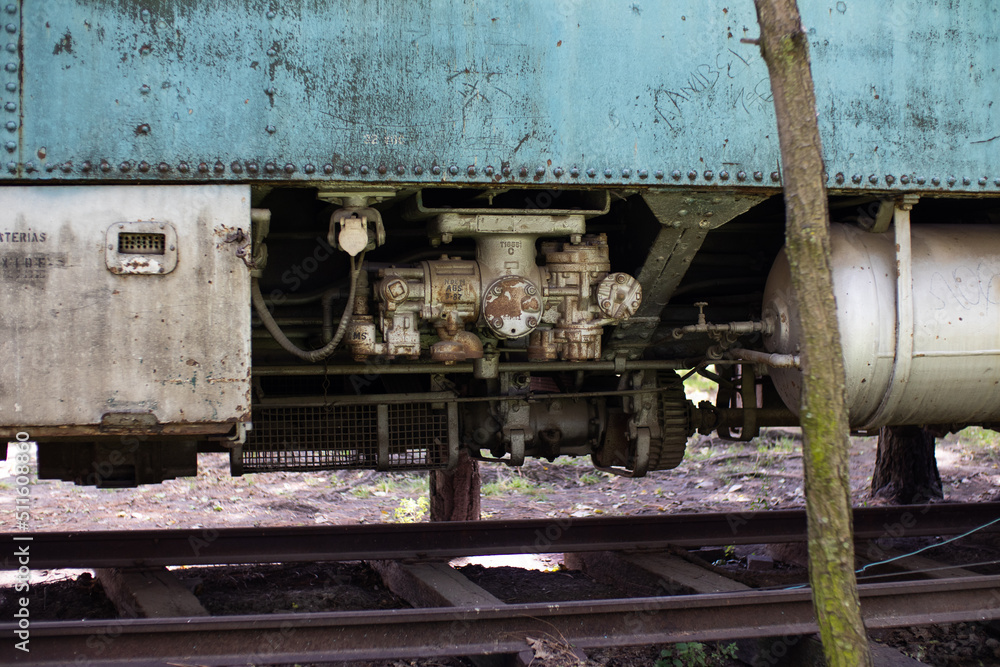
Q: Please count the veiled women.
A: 0